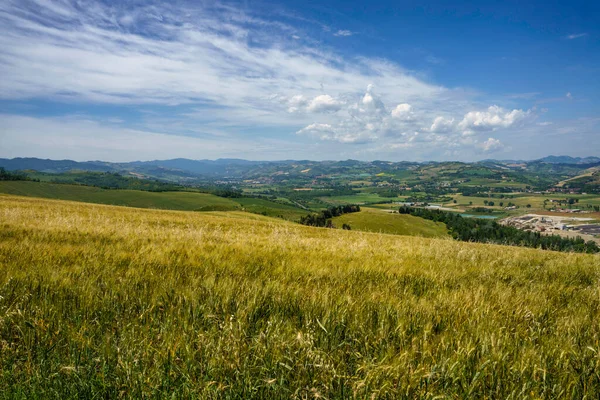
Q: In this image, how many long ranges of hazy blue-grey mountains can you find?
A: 1